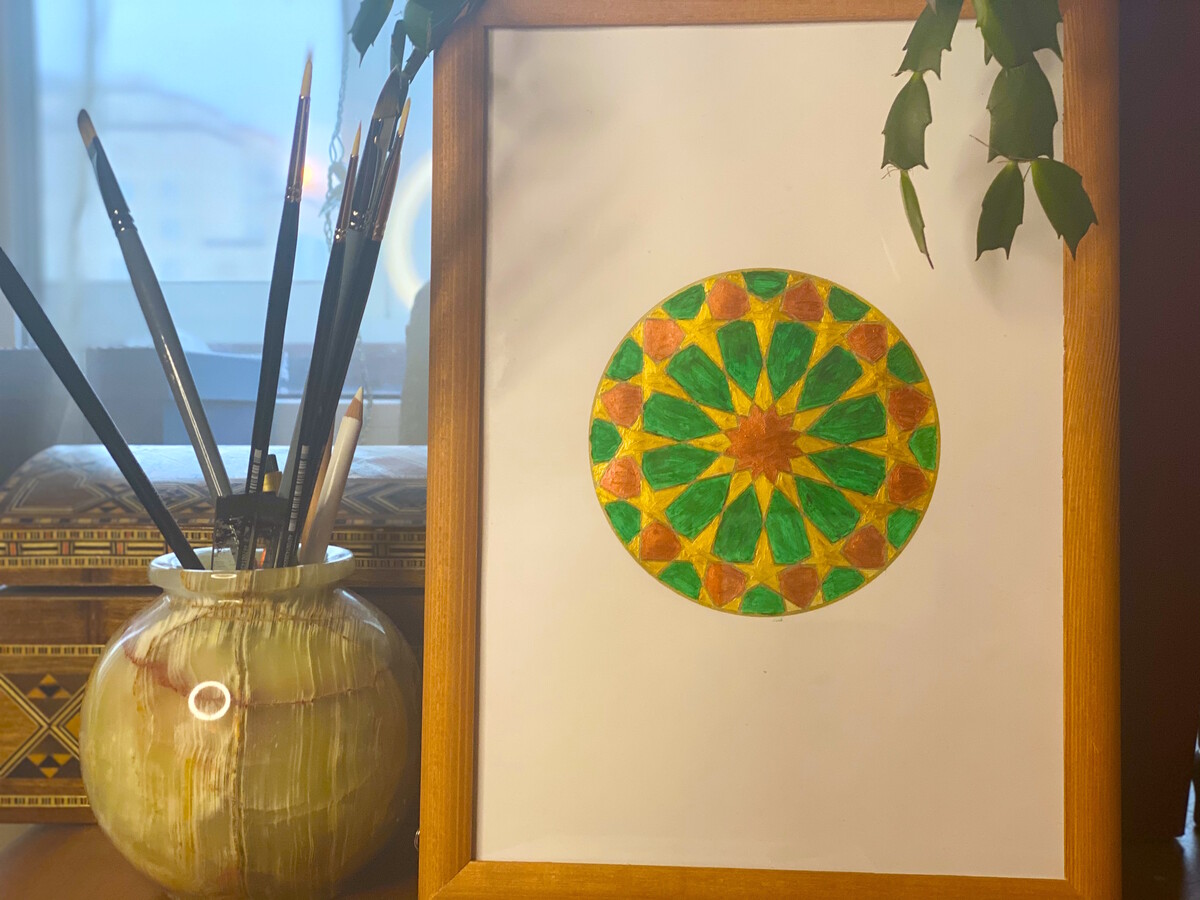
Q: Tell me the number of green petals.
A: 12